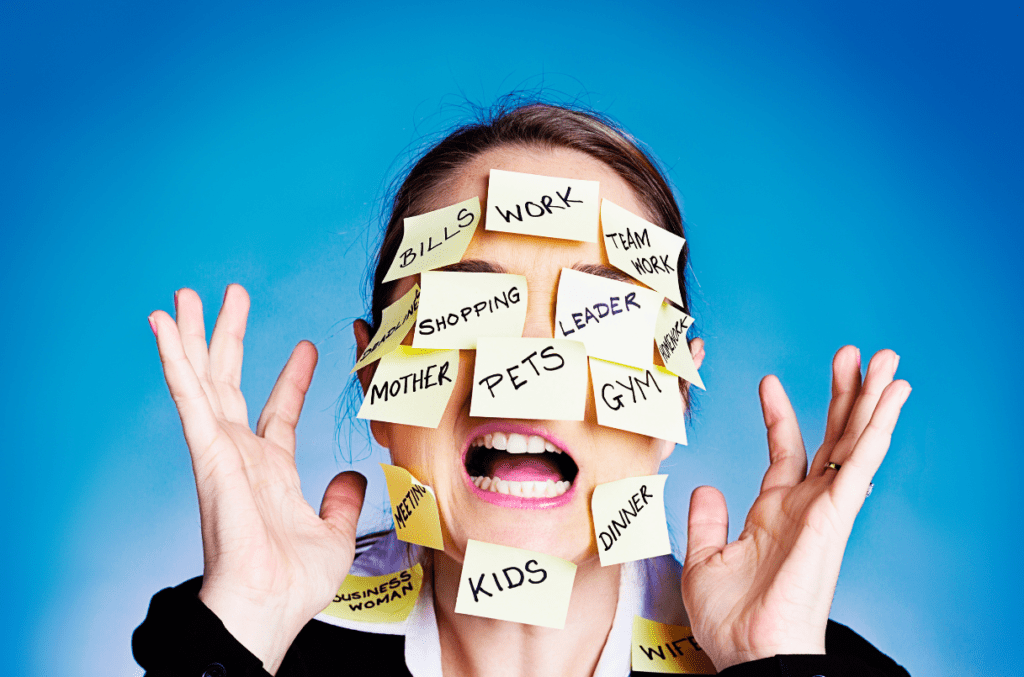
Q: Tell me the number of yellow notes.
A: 15